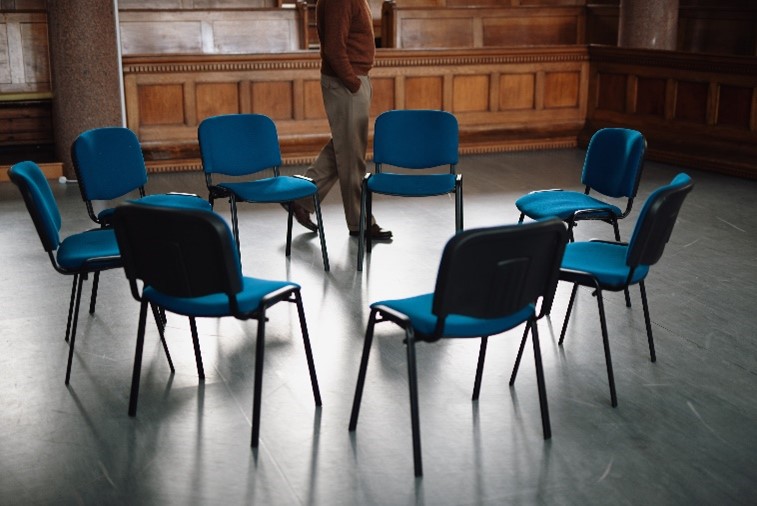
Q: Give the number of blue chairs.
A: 8